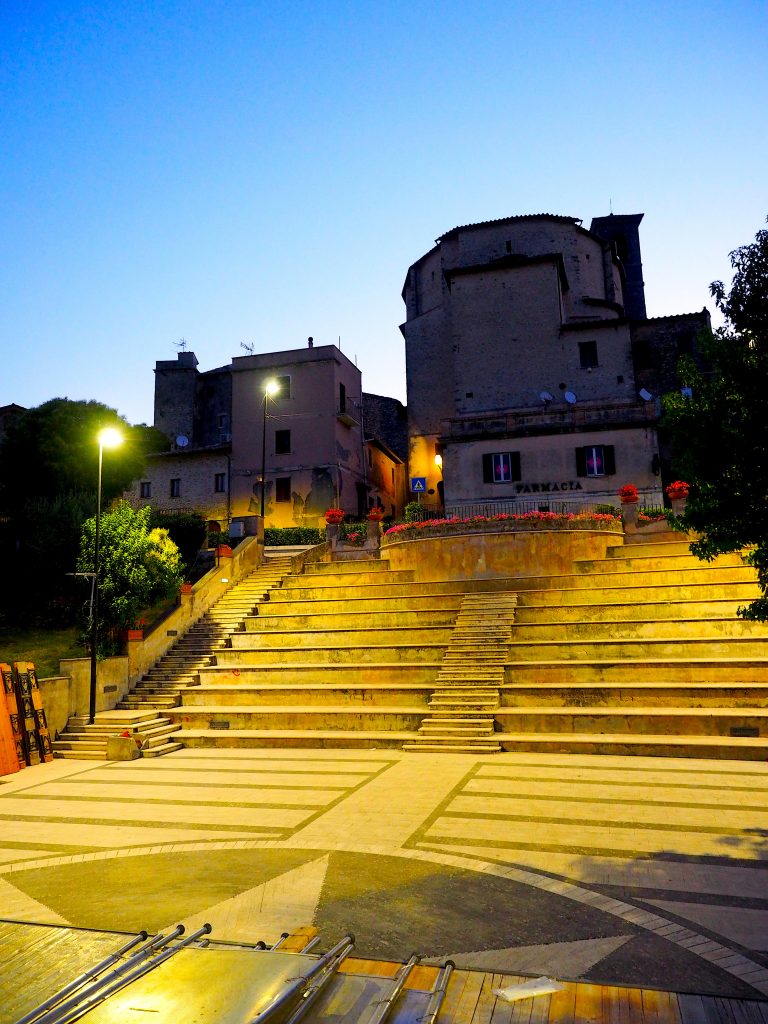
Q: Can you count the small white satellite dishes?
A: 4